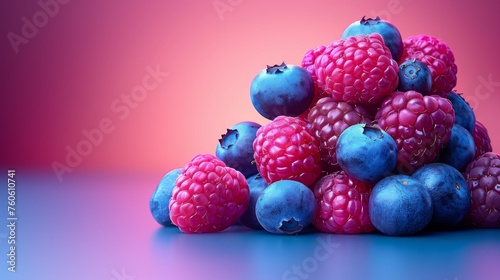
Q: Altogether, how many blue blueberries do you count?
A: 12